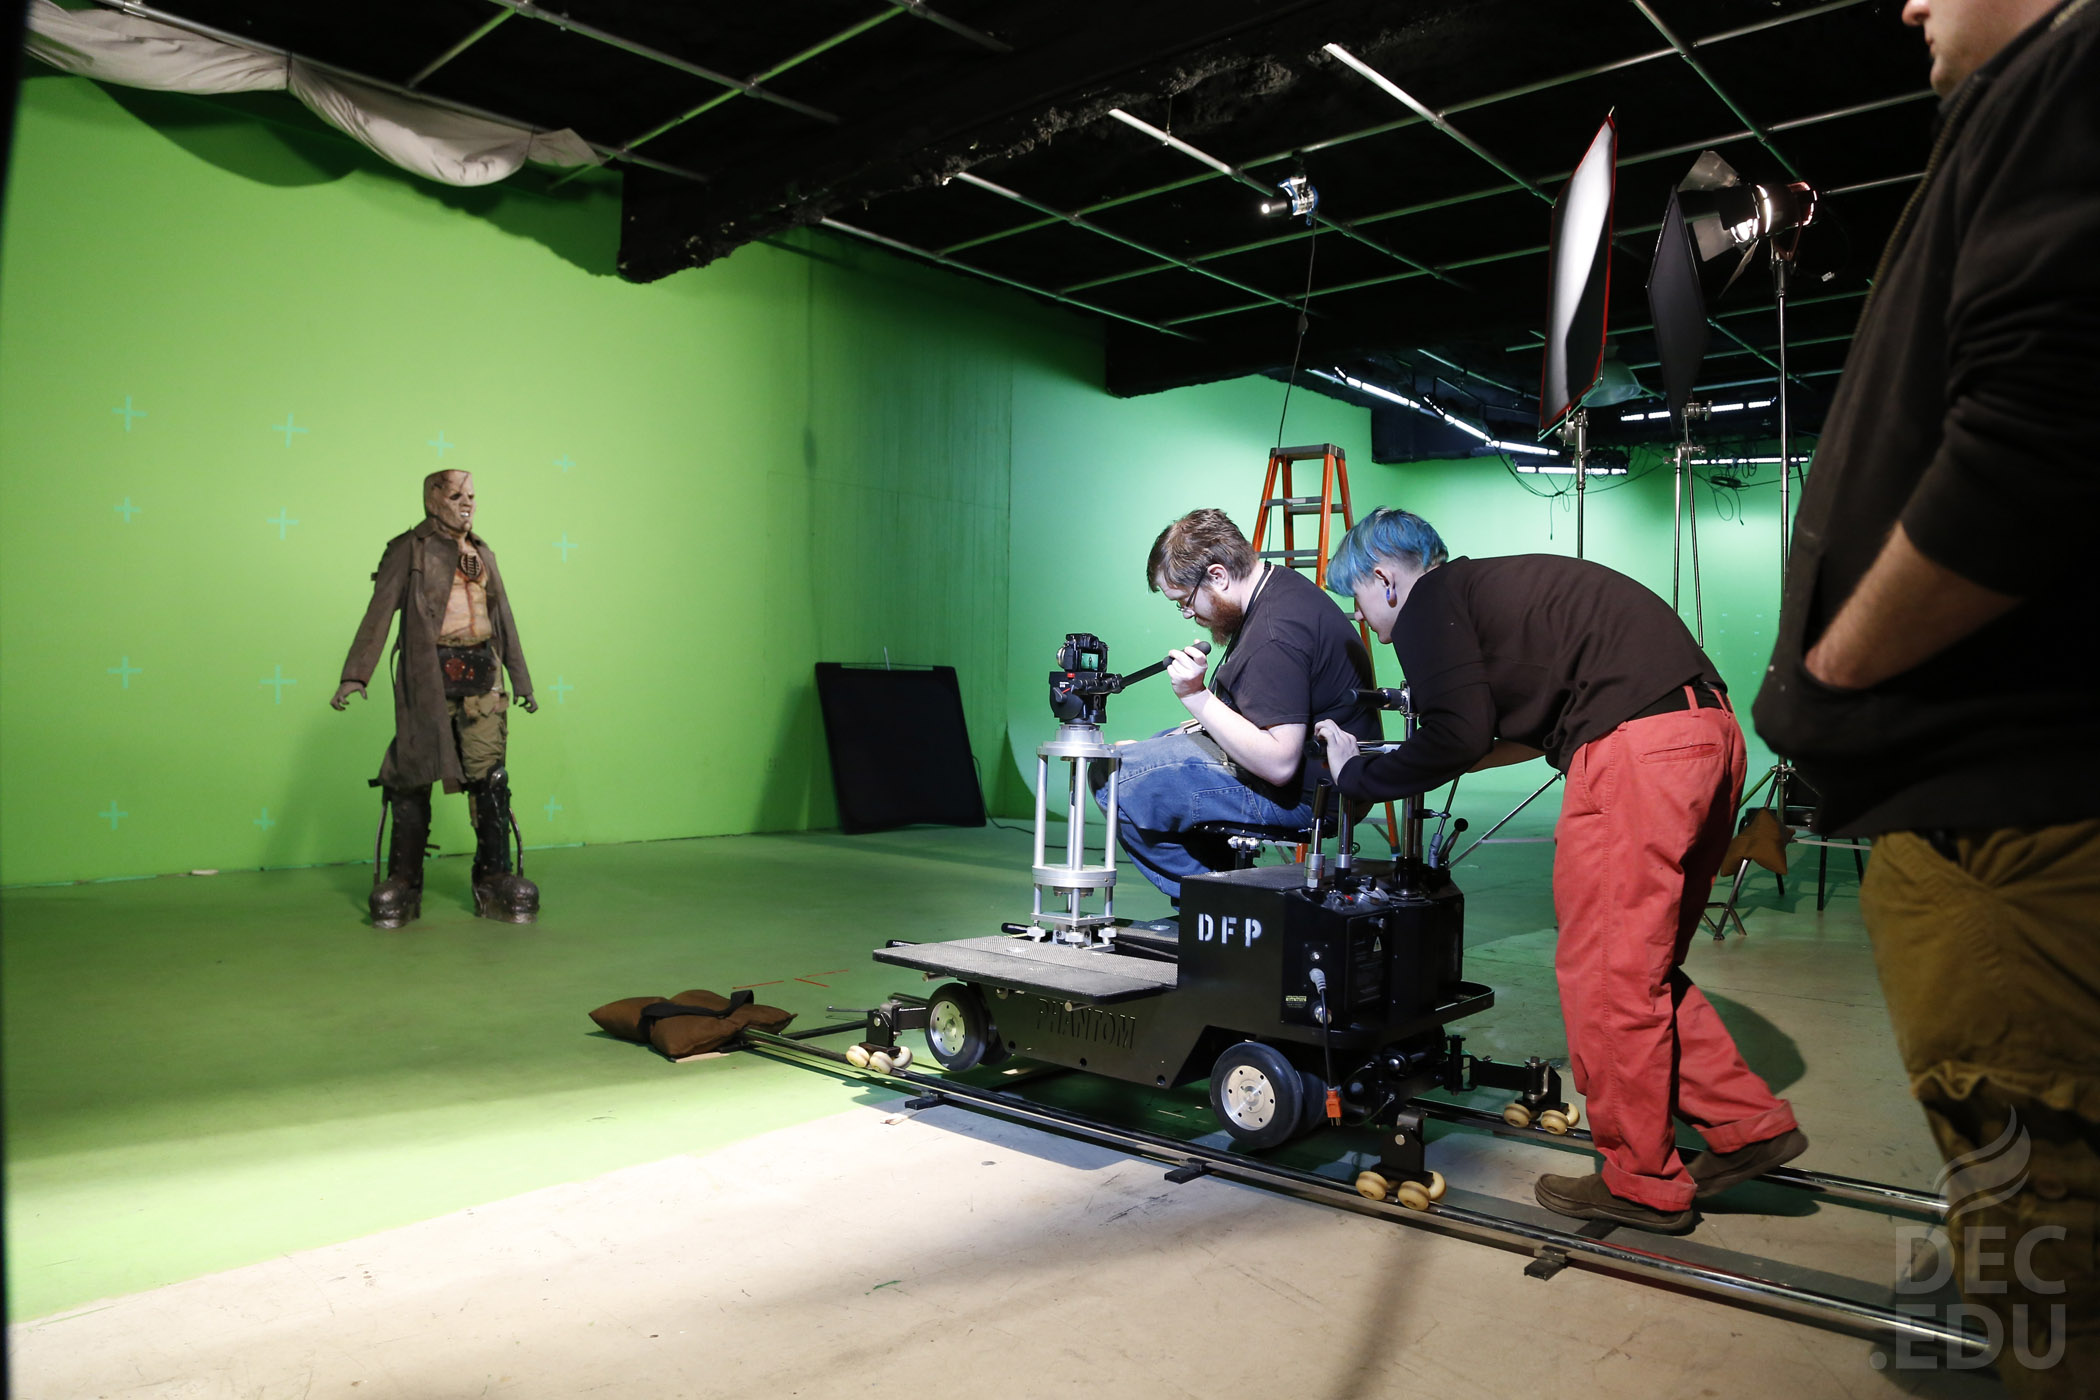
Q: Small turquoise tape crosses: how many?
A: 13